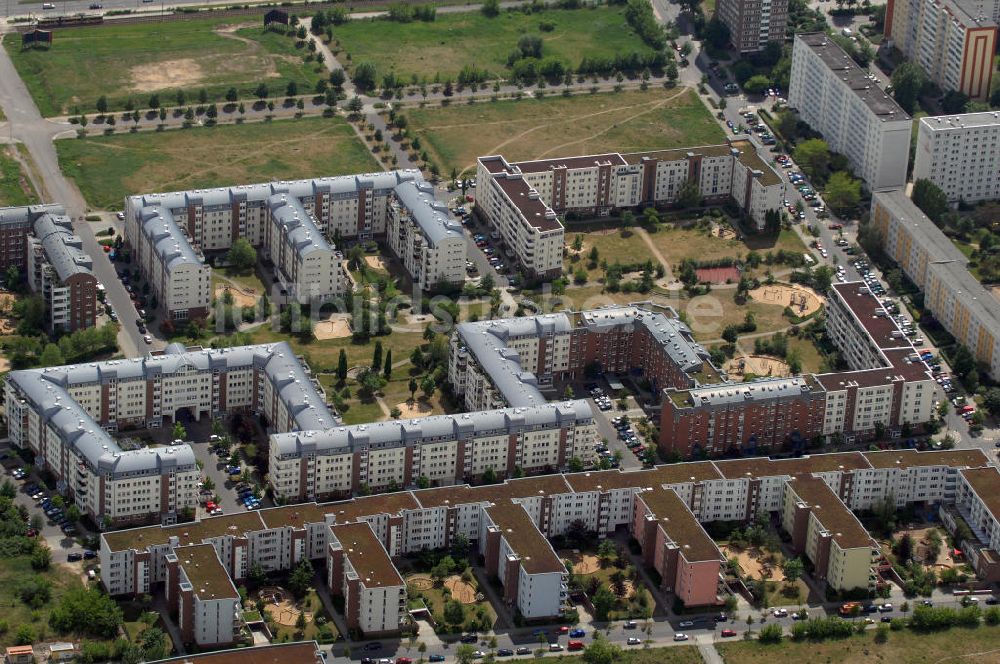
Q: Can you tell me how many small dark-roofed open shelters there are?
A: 2